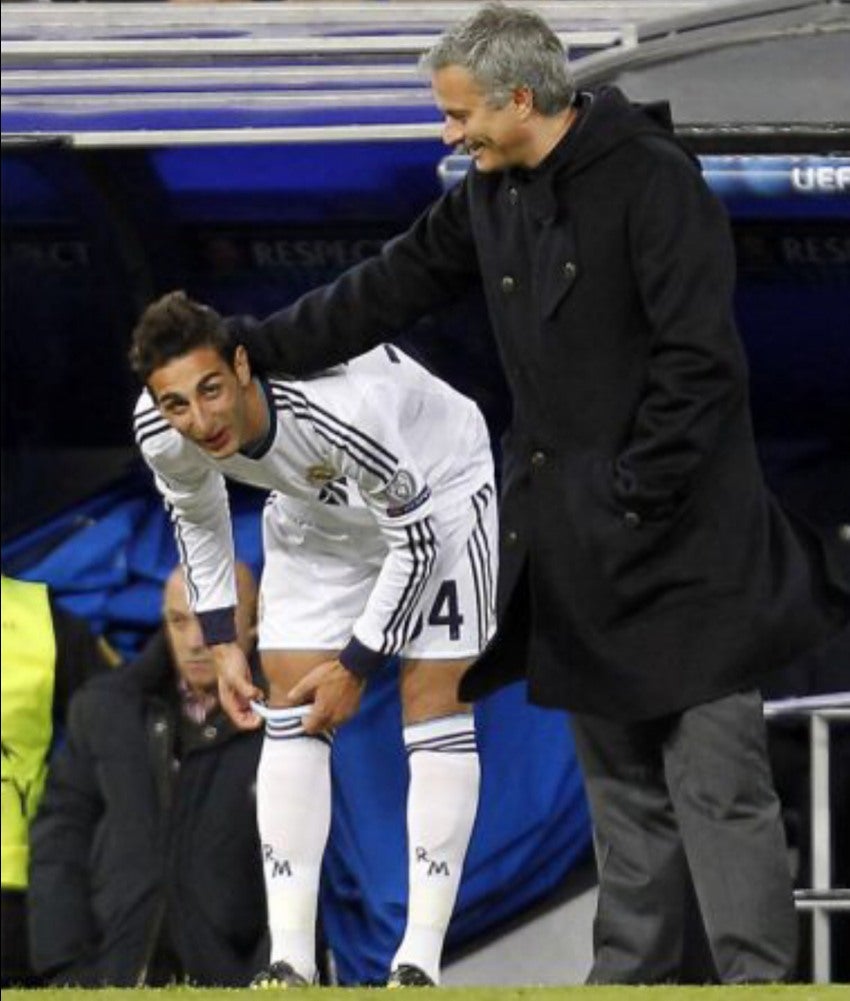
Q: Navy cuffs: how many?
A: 2